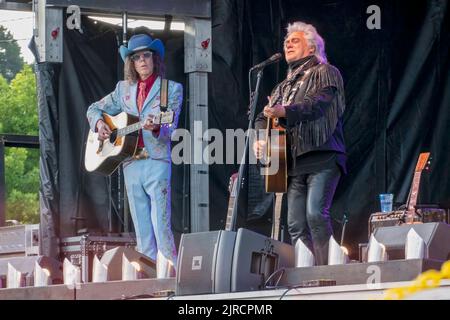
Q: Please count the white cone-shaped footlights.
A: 10